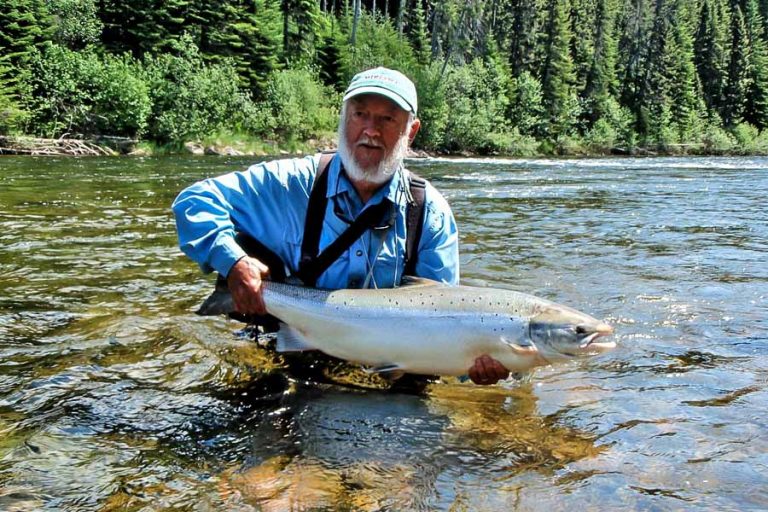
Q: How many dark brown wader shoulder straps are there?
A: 2